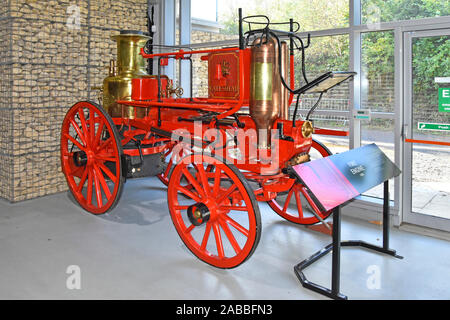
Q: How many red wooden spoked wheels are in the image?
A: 4